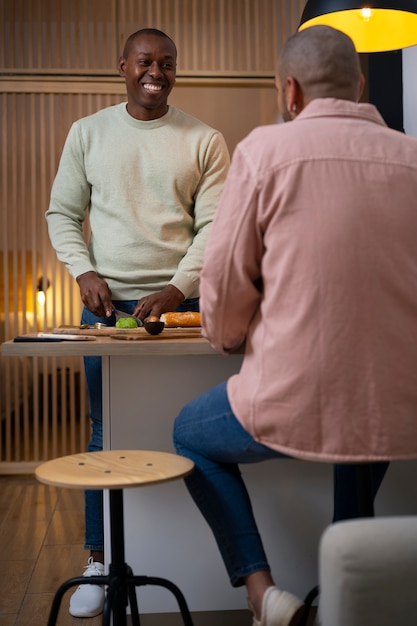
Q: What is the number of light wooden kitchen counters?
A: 1